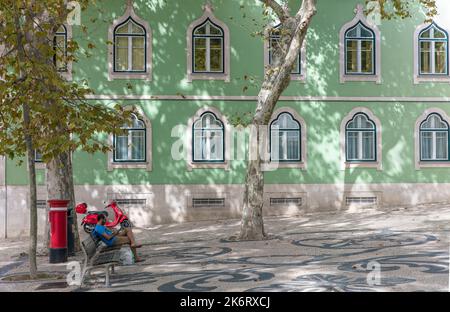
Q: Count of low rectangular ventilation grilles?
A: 5